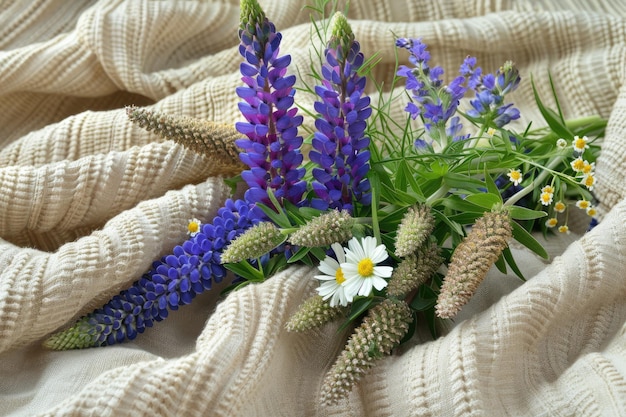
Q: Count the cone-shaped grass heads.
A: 8